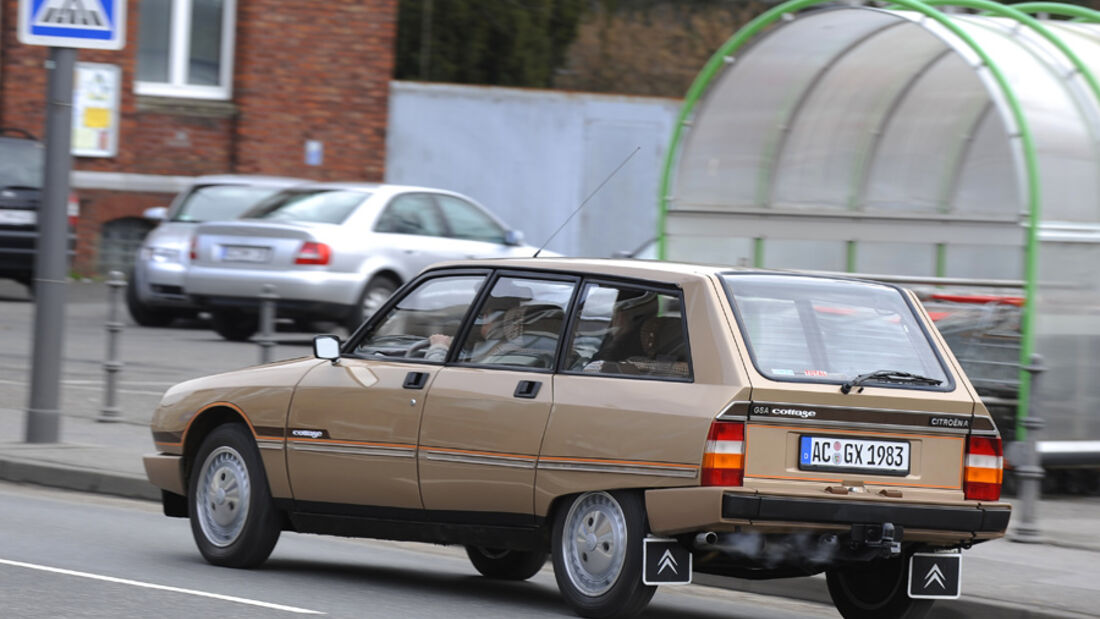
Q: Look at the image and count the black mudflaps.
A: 2